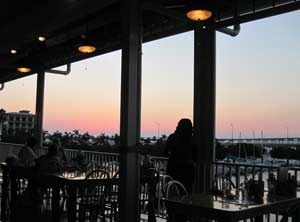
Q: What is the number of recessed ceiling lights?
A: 2